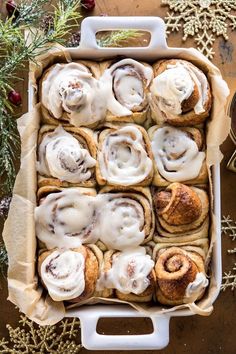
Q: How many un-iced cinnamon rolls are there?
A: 2